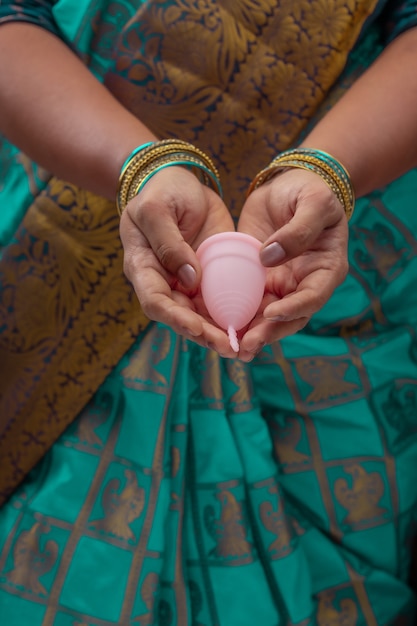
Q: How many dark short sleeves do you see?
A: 2